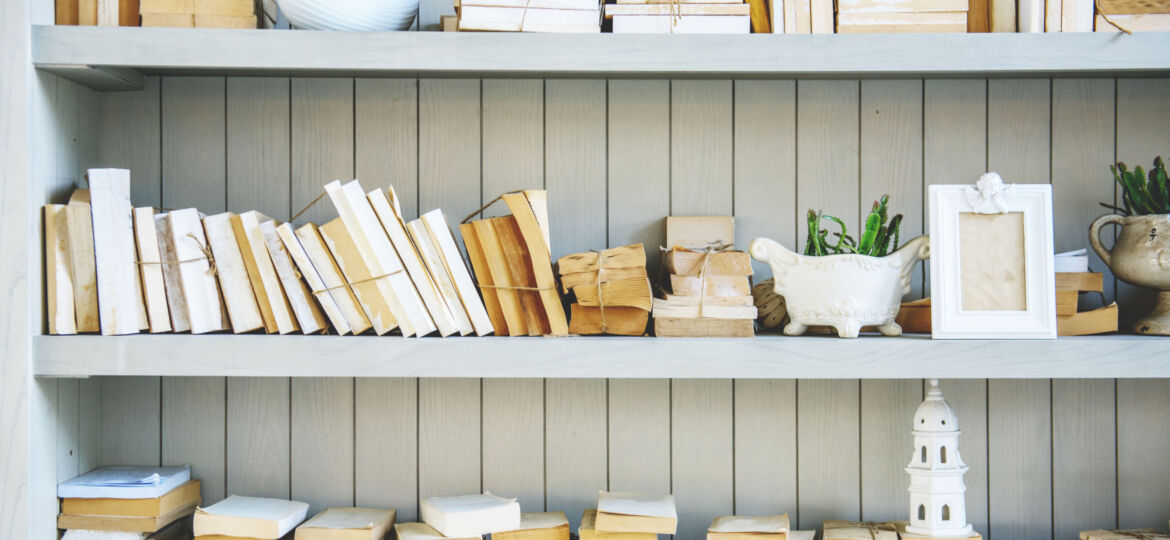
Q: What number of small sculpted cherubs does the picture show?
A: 1